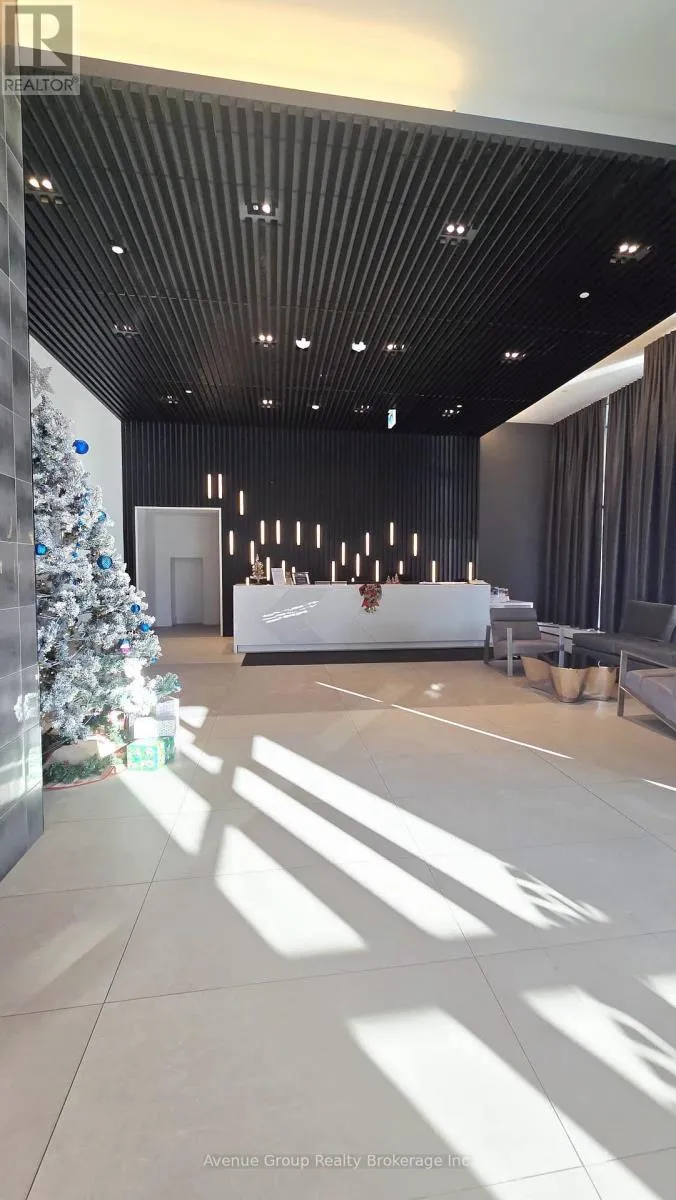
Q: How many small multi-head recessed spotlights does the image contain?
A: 12